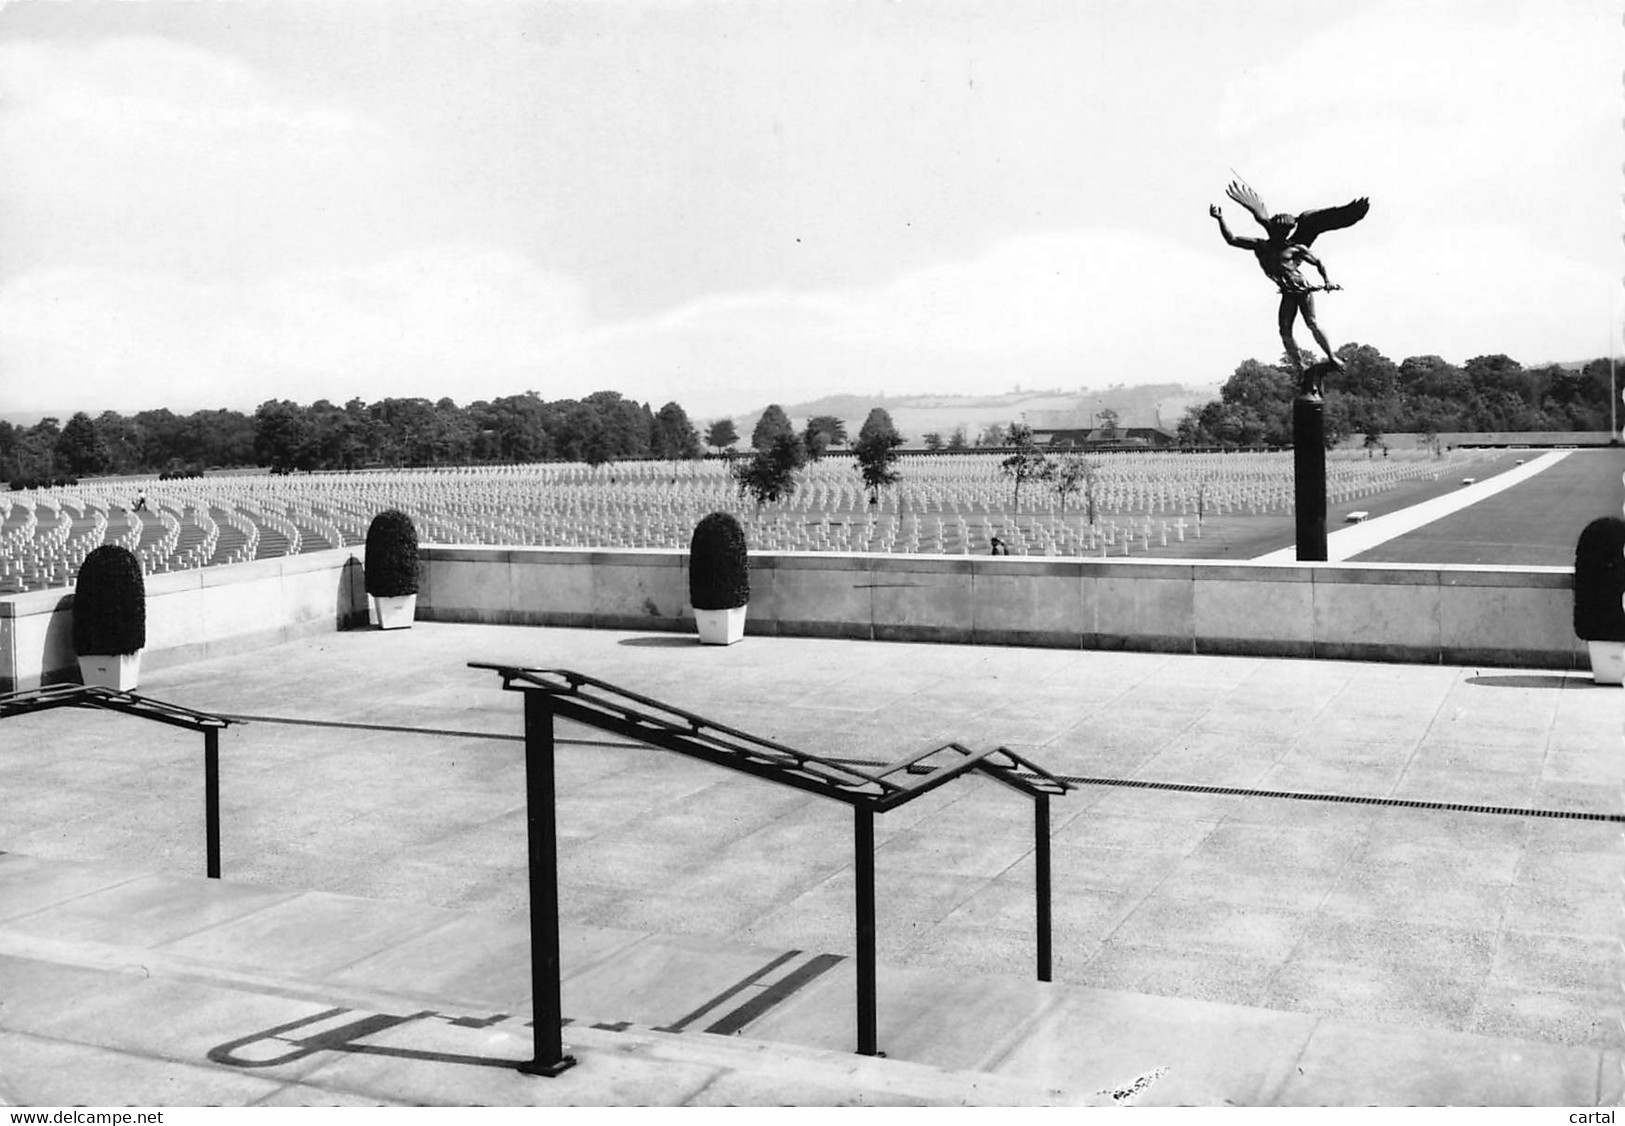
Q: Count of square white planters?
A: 4